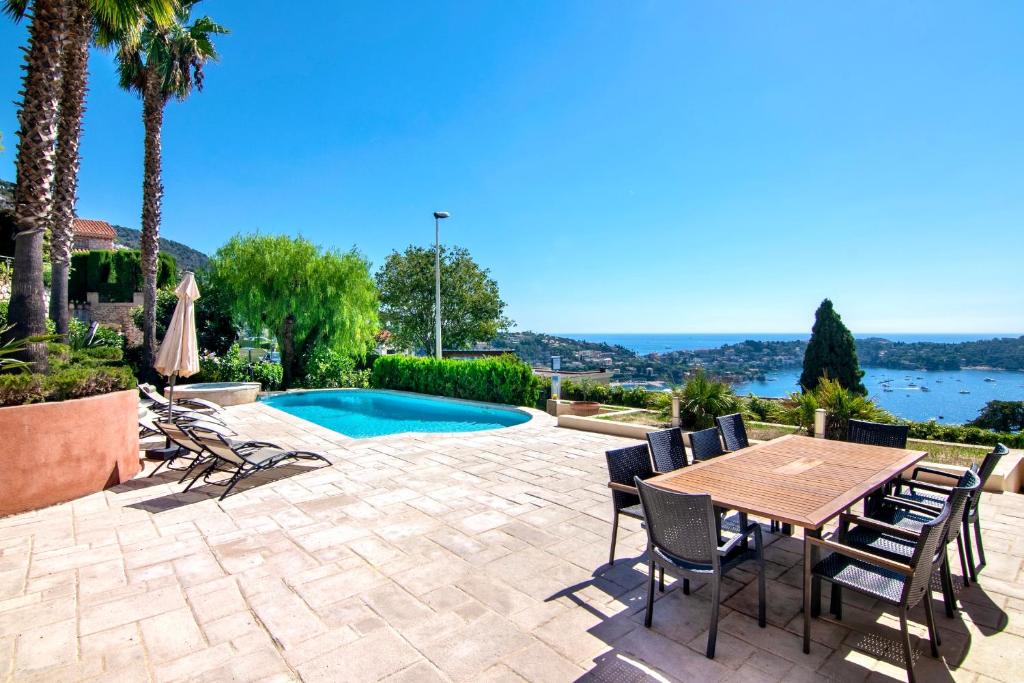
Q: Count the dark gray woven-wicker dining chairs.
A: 10